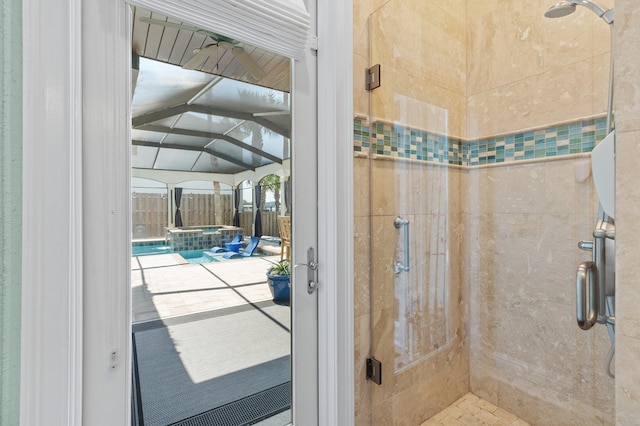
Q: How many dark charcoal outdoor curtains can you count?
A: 4